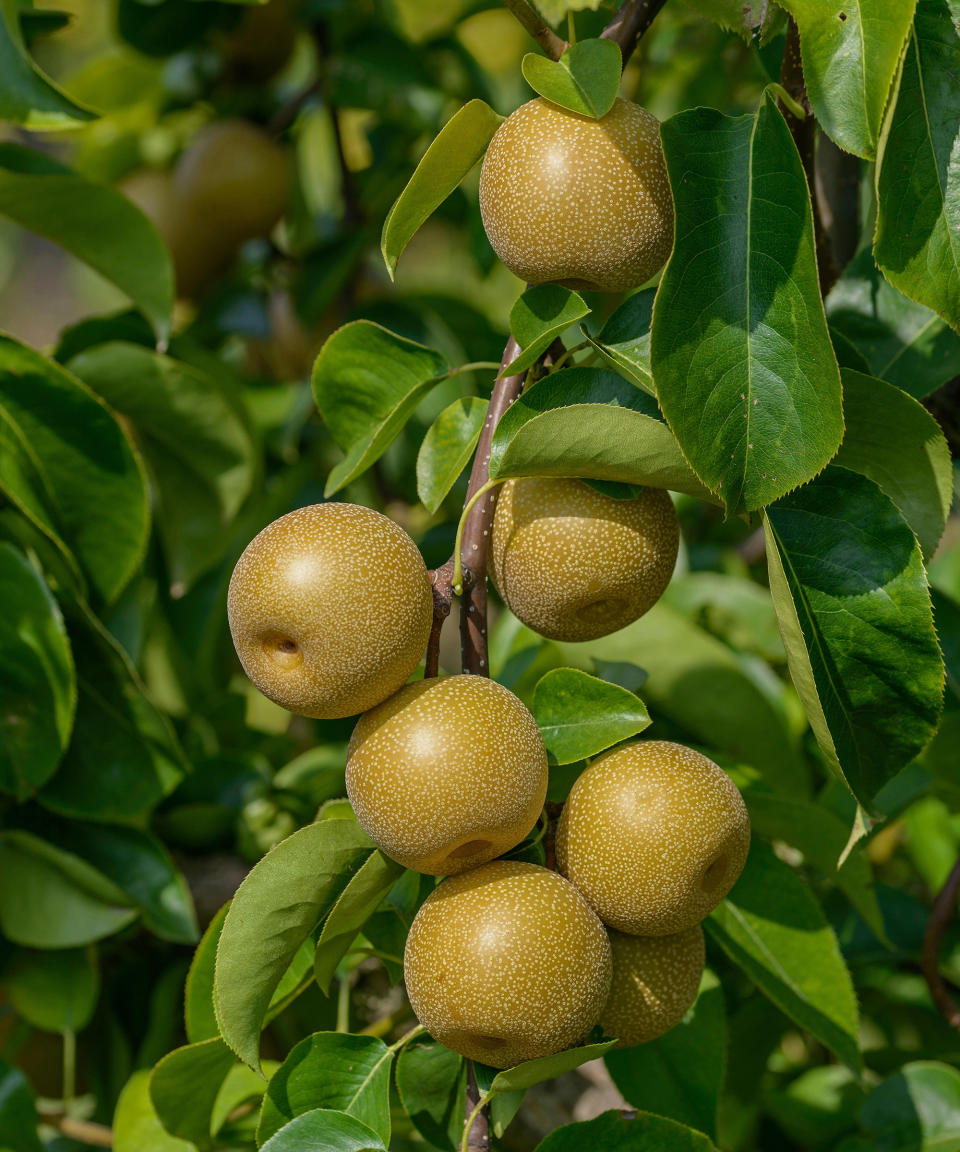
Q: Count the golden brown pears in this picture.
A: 7